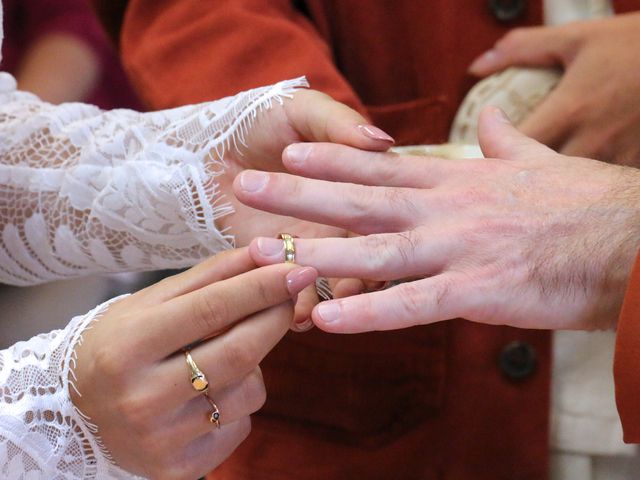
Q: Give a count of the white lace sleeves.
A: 2